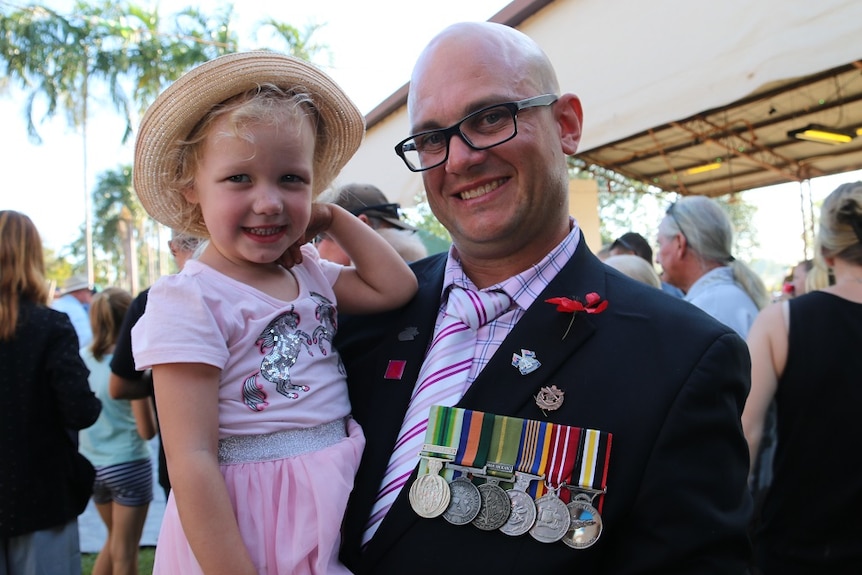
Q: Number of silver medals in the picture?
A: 6